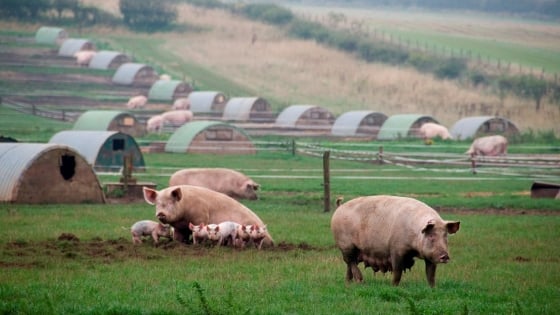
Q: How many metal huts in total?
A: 15